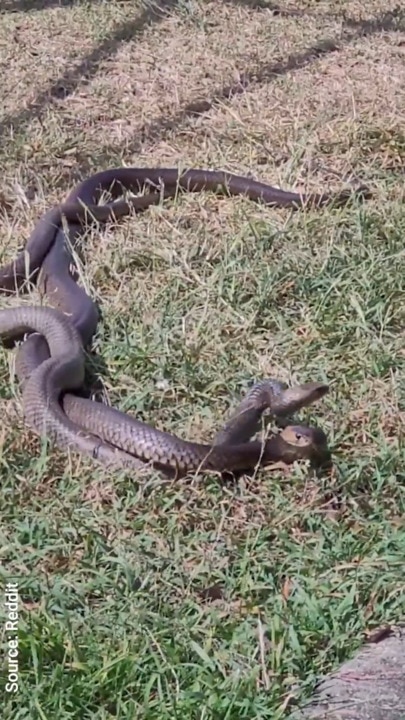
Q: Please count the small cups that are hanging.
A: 0